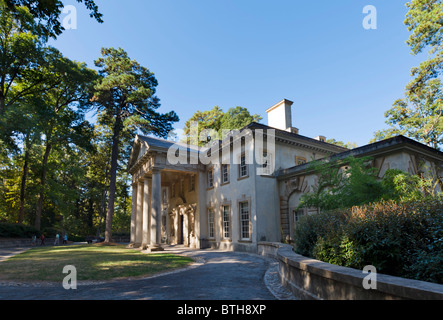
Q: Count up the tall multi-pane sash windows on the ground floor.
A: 3